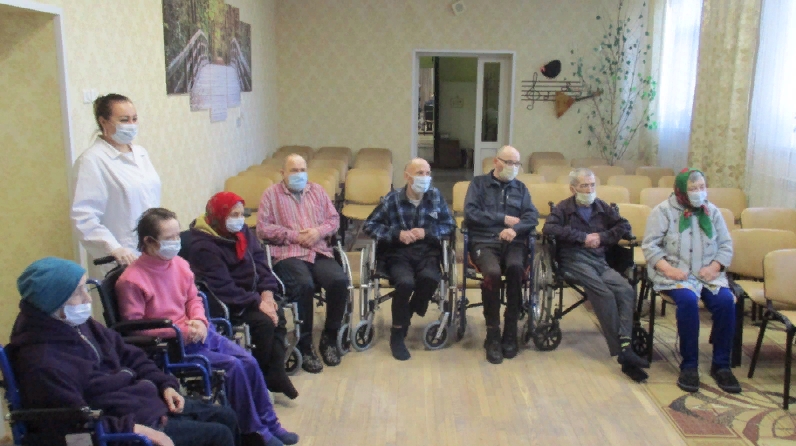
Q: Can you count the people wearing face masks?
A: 9